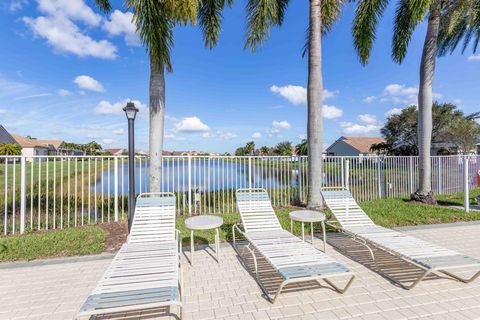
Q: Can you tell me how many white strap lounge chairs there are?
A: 3